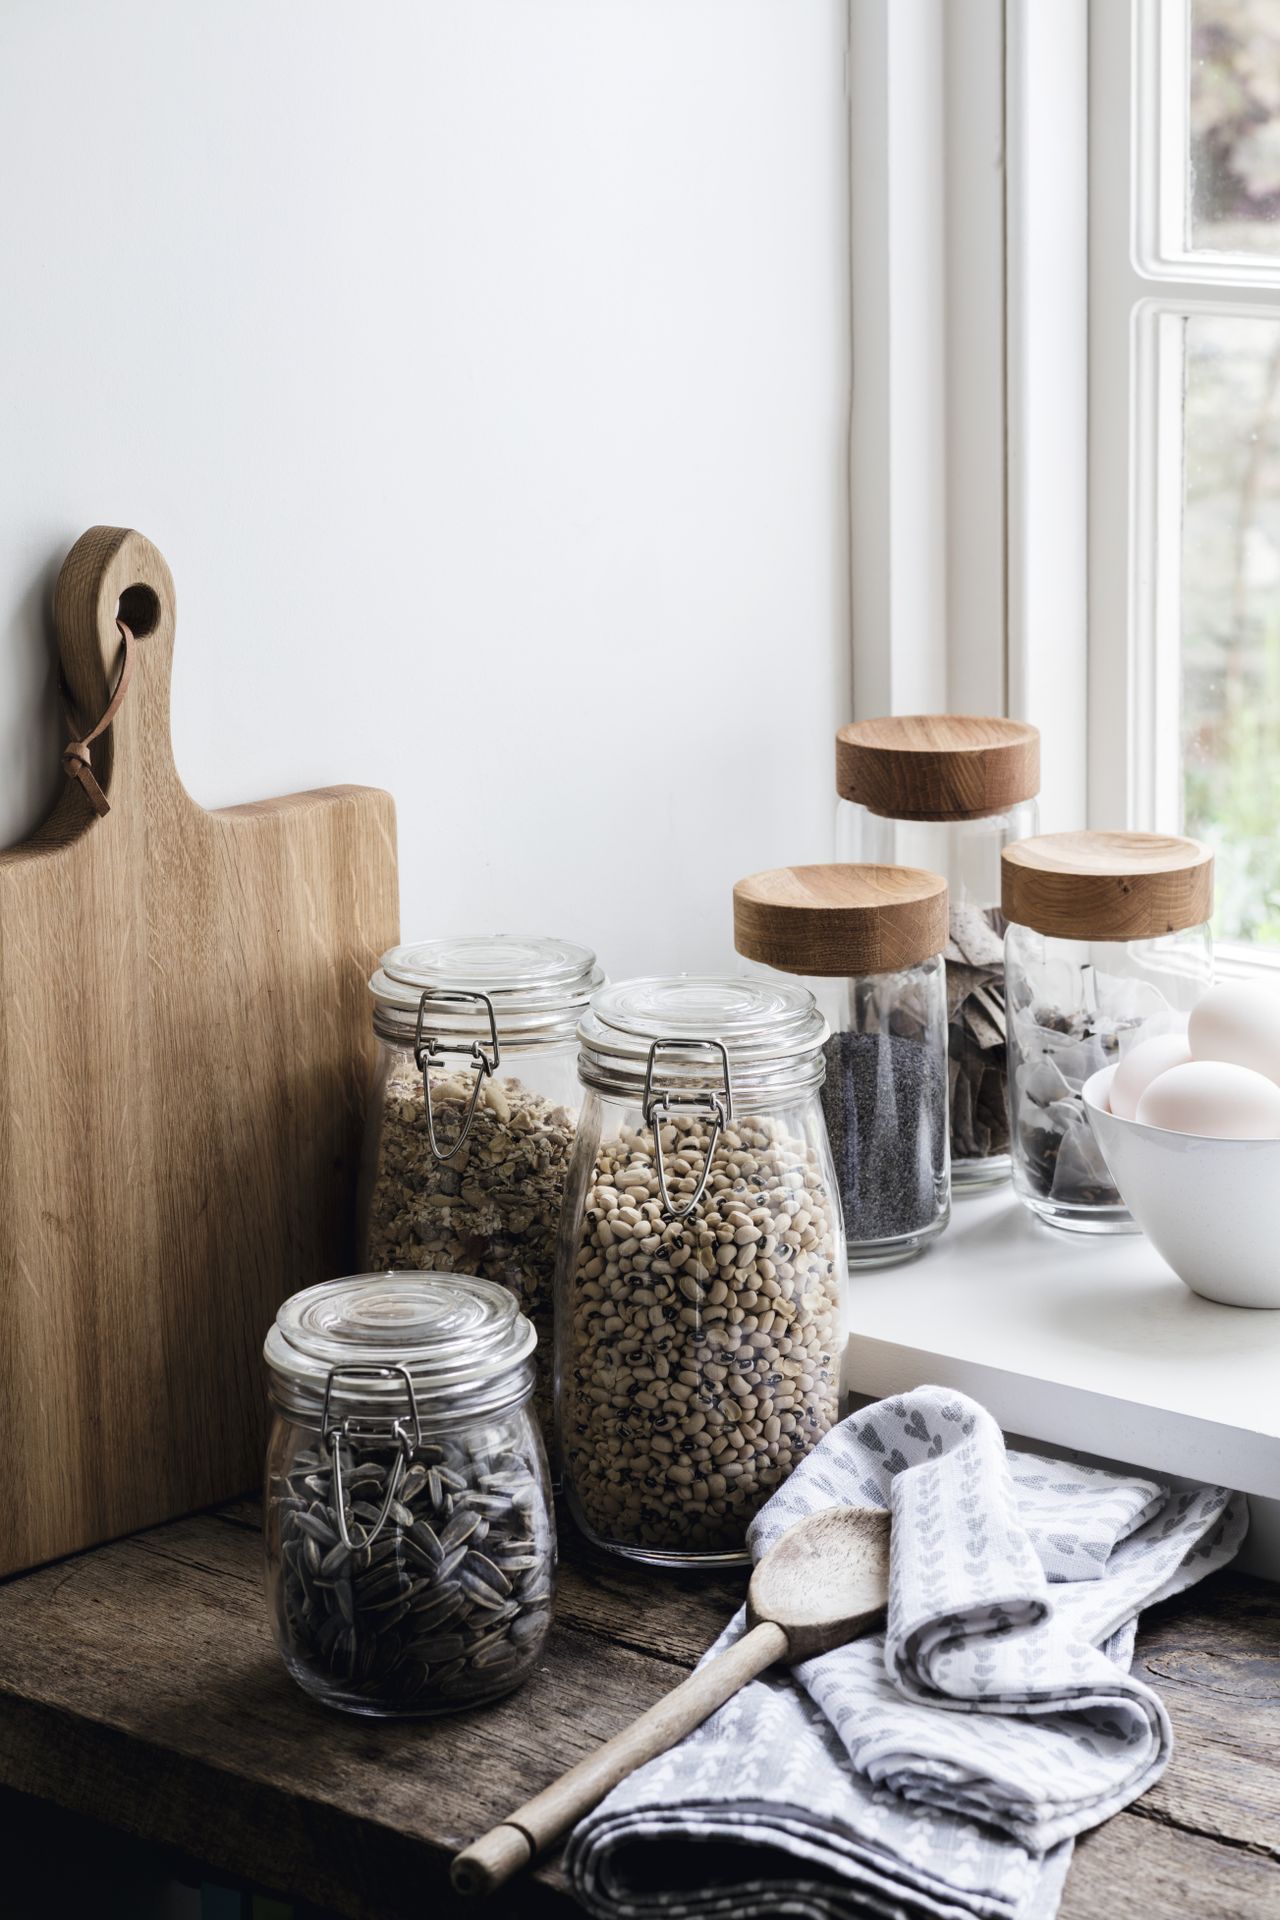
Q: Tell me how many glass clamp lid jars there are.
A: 3